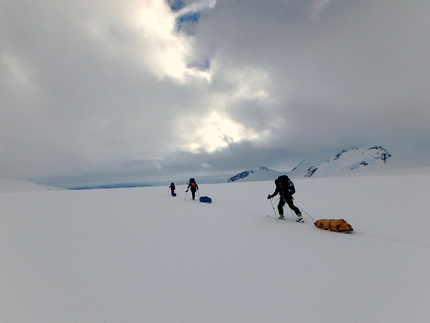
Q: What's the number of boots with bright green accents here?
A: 2